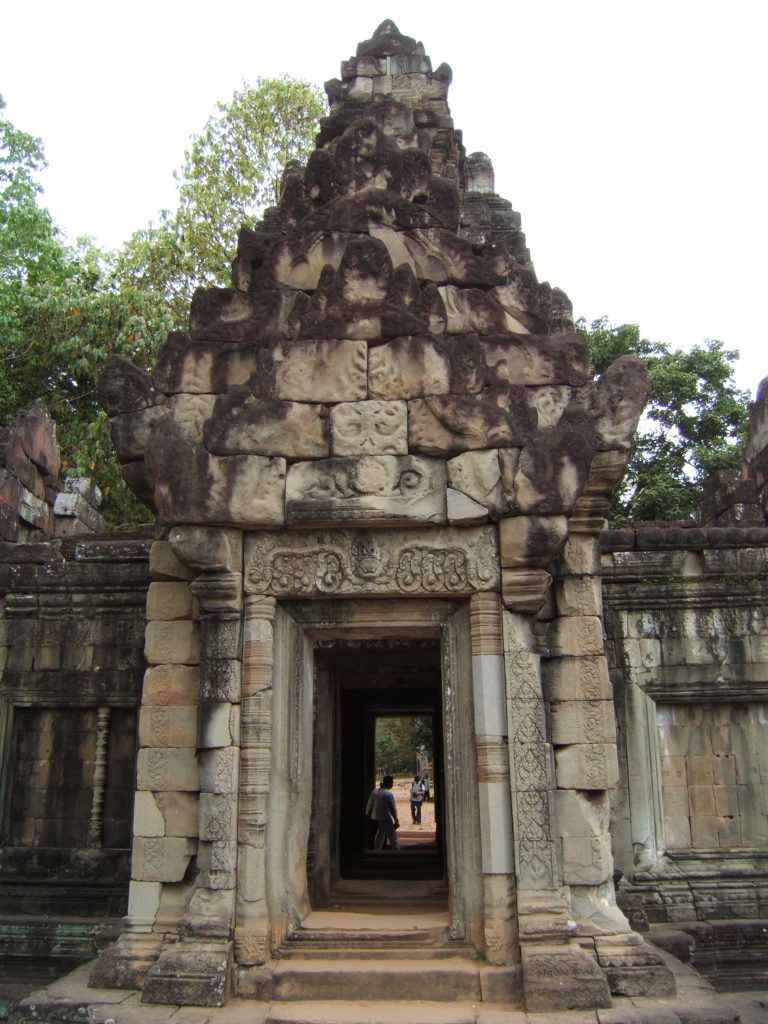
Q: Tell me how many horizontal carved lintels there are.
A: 1